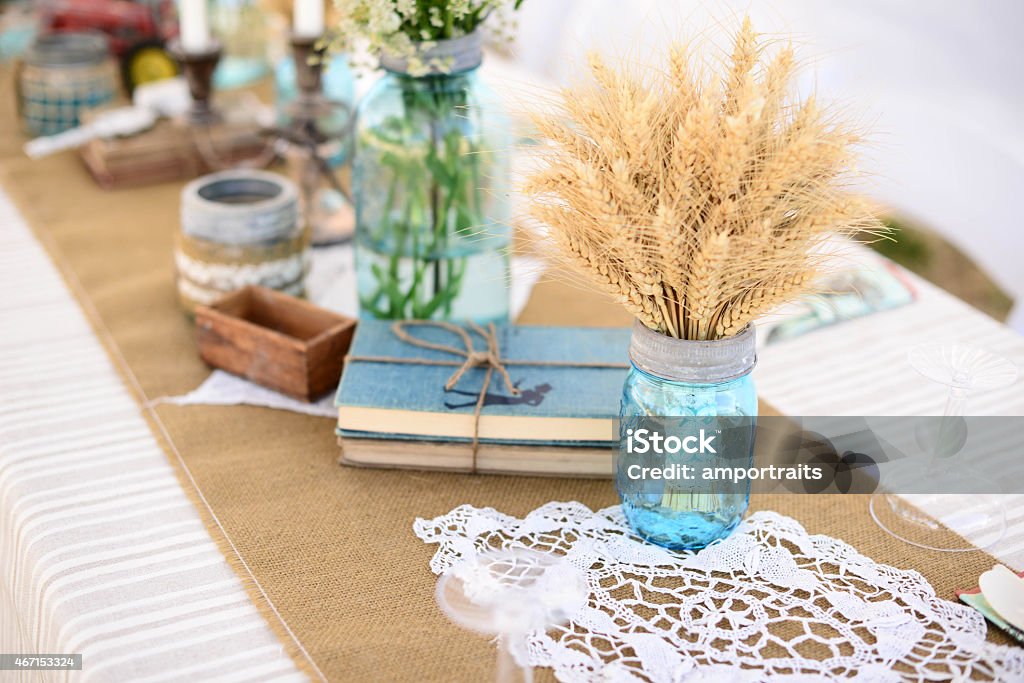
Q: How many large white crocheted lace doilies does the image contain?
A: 1